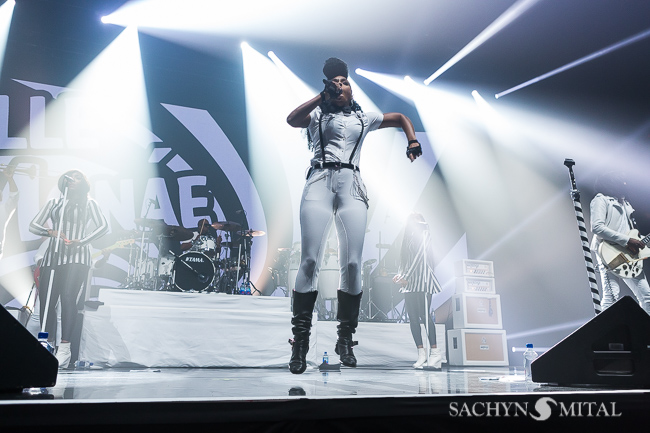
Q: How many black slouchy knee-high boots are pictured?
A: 2